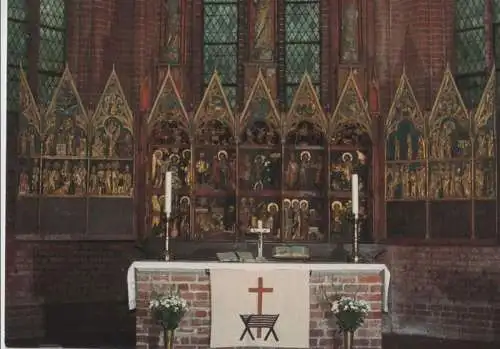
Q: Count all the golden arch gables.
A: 11